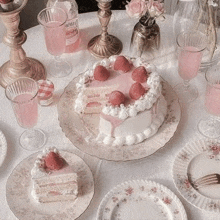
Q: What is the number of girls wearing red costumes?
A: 0